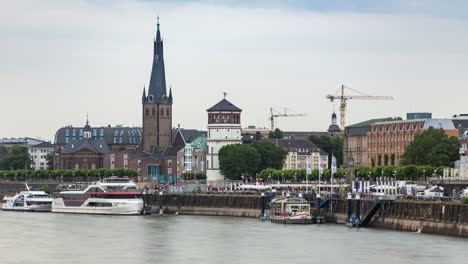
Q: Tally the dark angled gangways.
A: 2